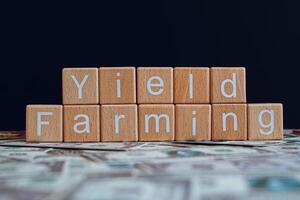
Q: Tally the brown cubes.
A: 12